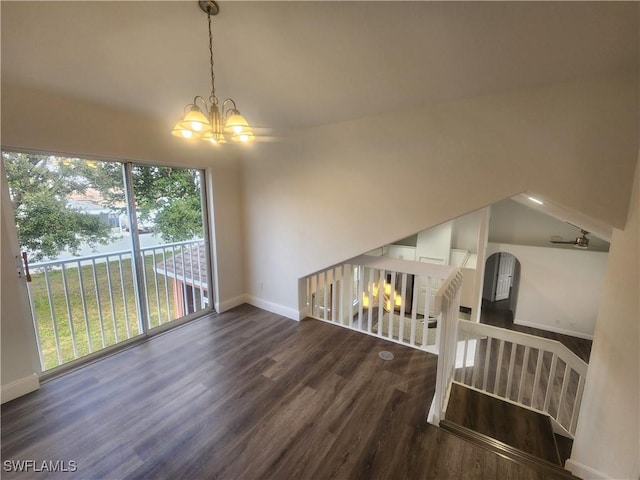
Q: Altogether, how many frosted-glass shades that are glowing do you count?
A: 5